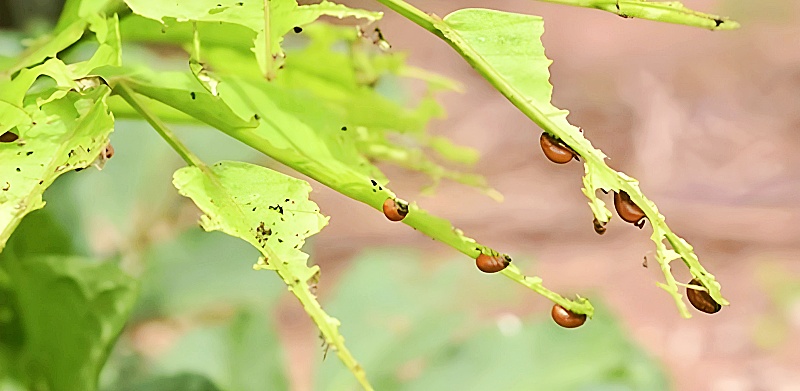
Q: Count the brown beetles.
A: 6